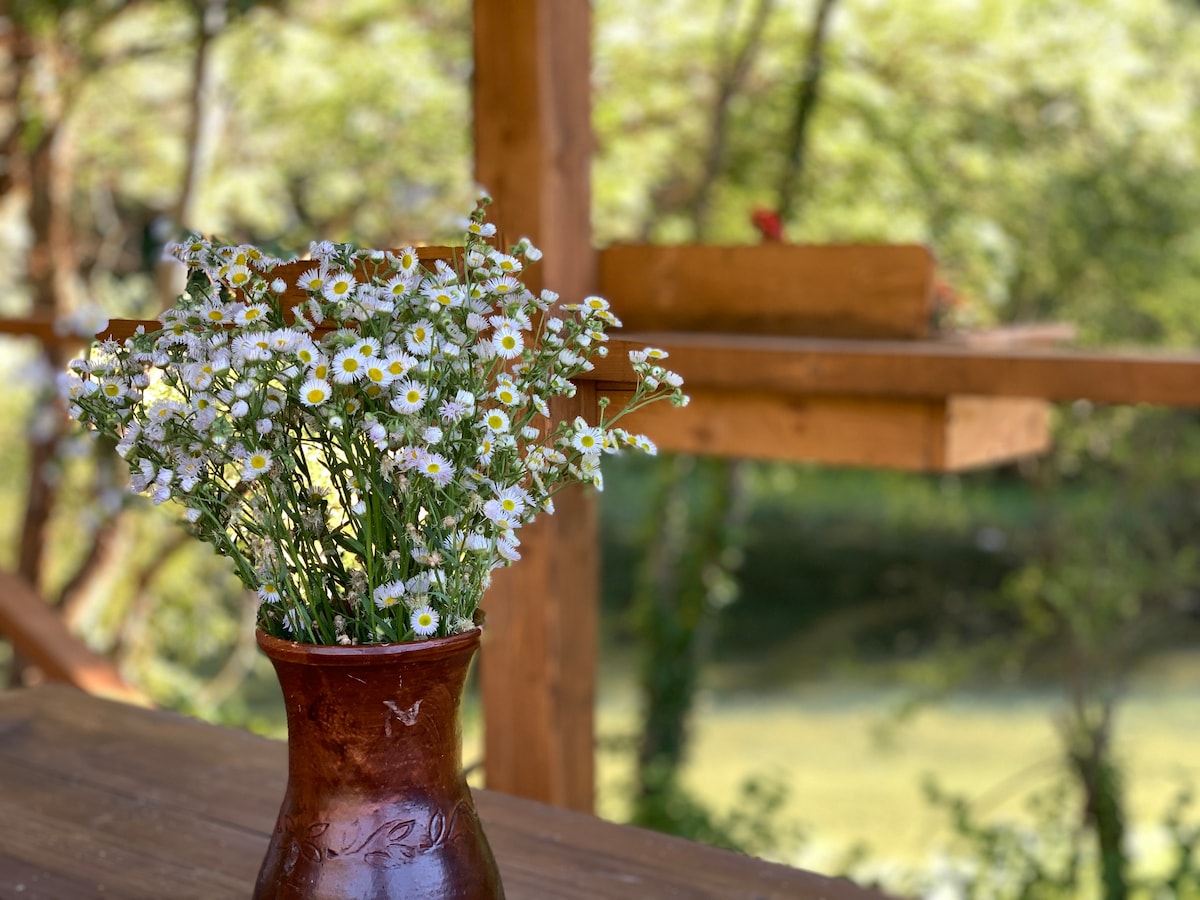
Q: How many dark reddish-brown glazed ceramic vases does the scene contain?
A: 1